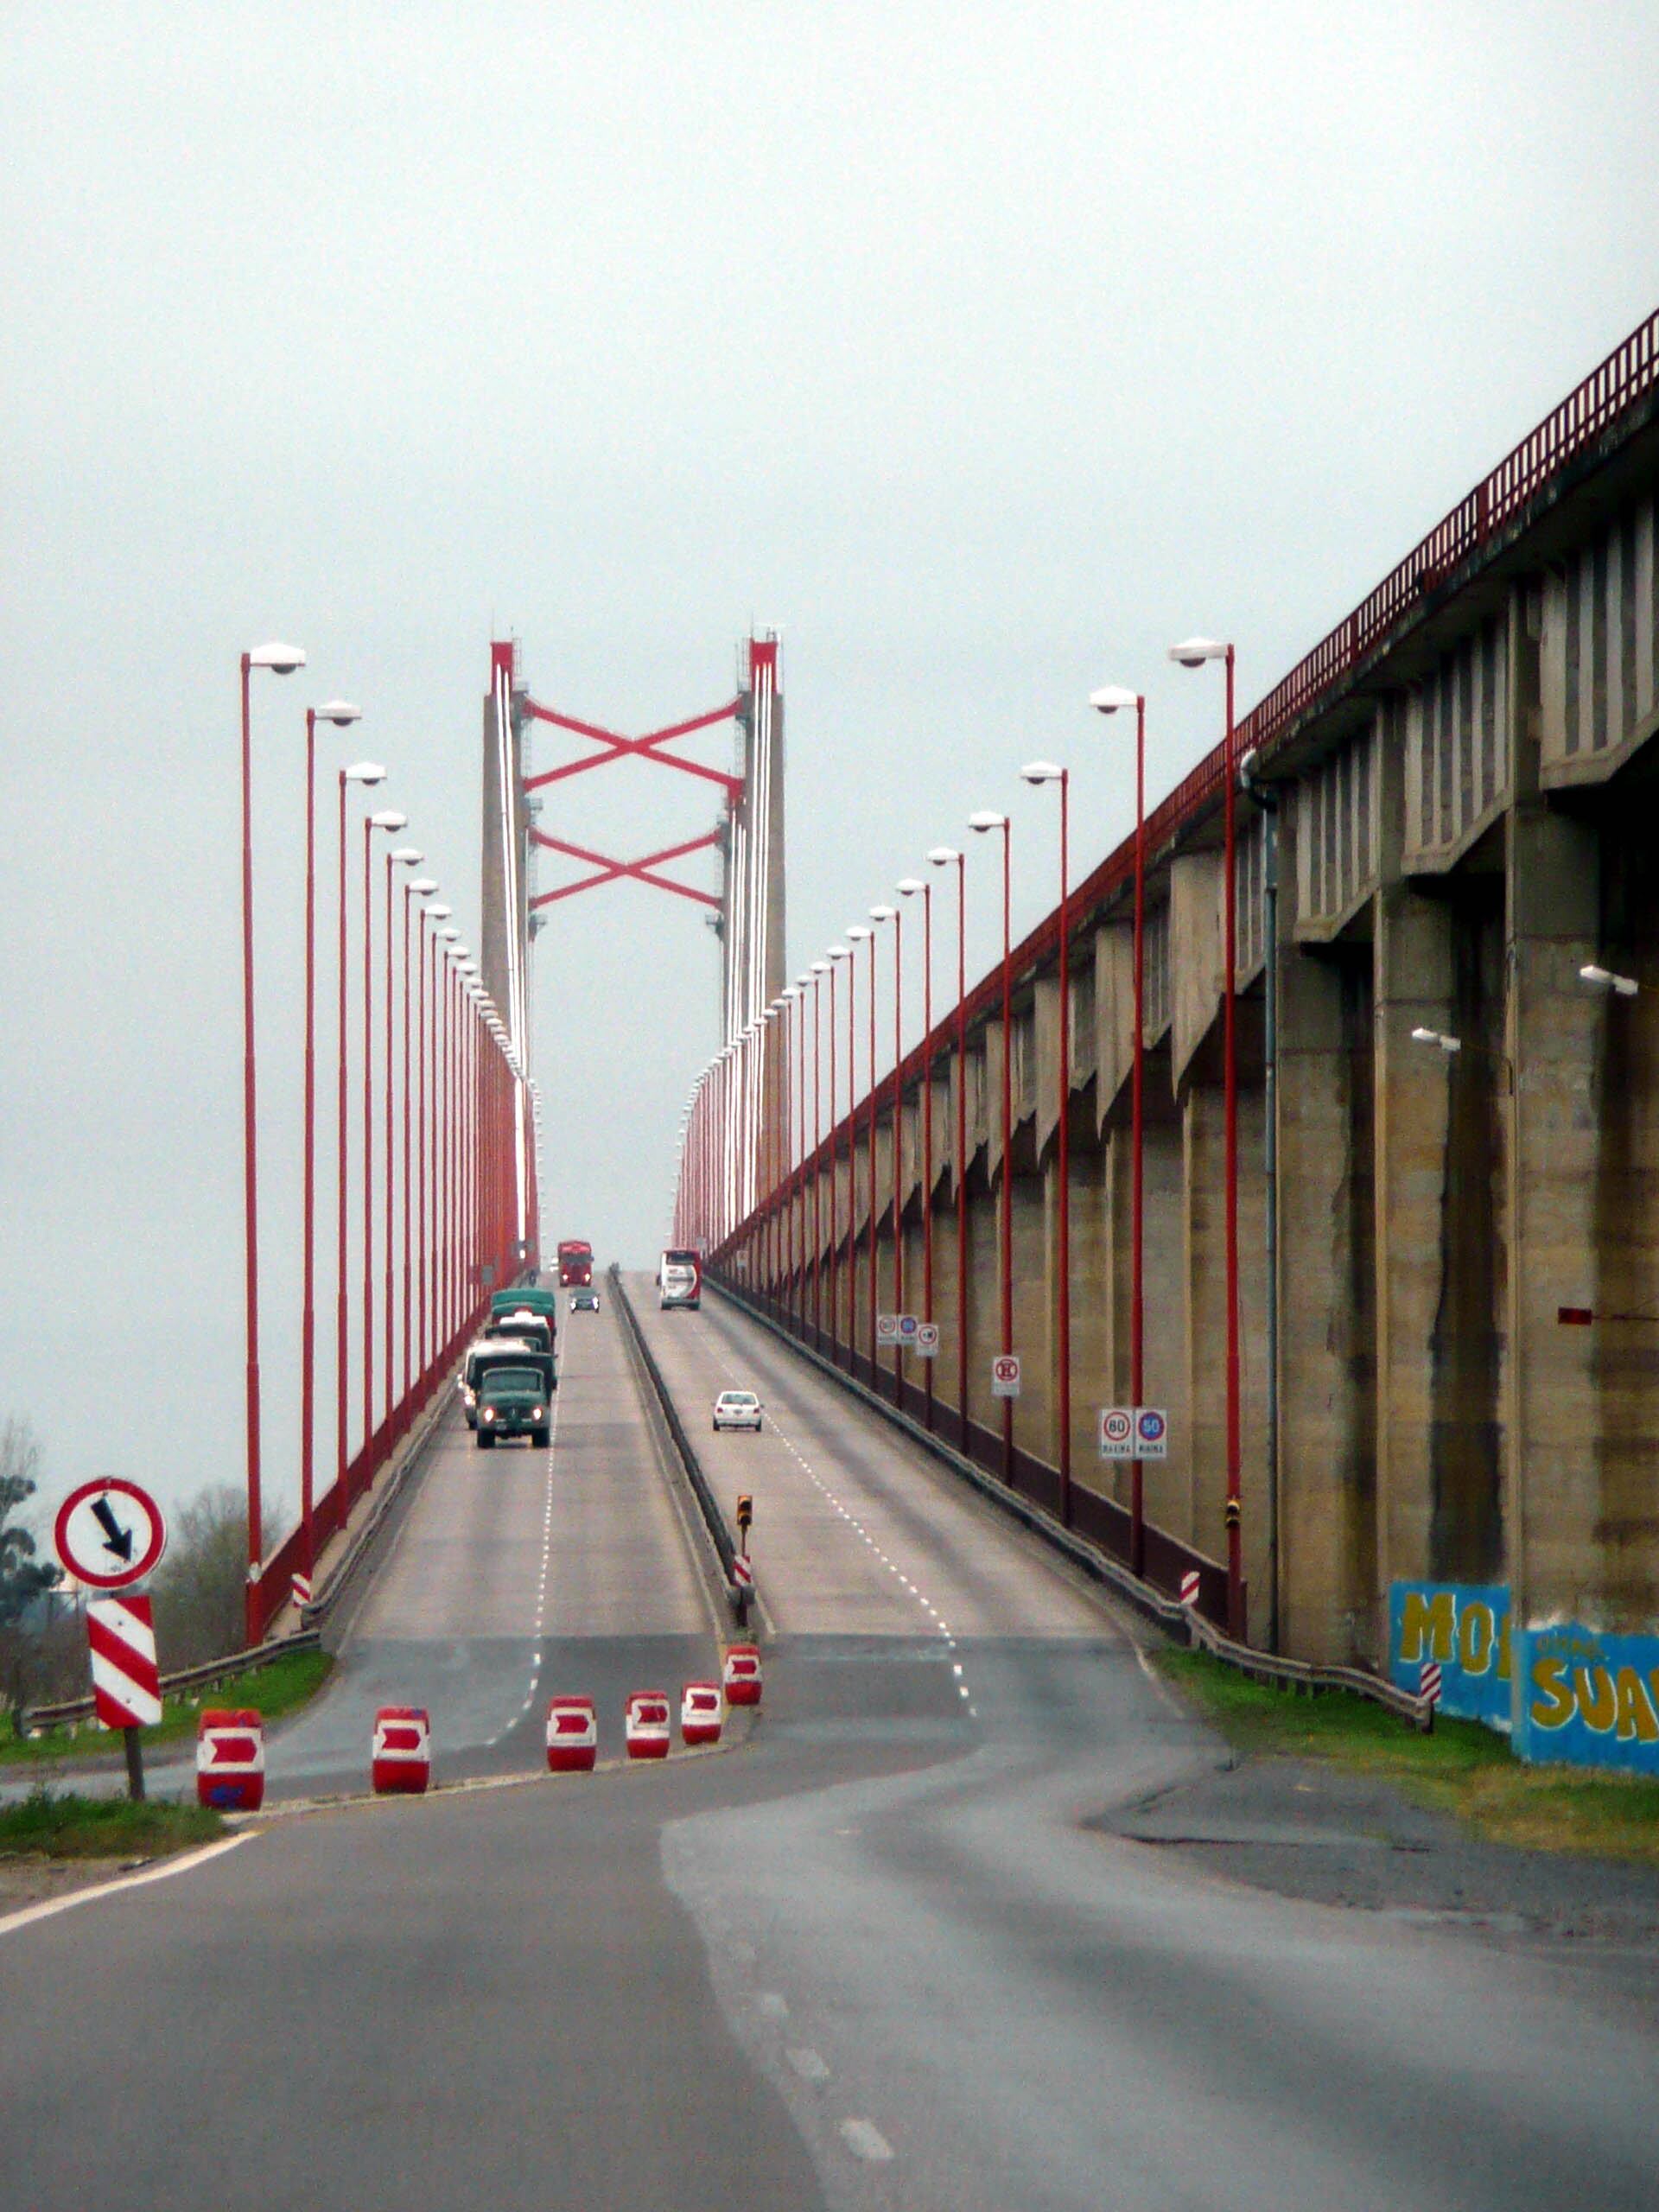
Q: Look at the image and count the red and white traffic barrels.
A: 6